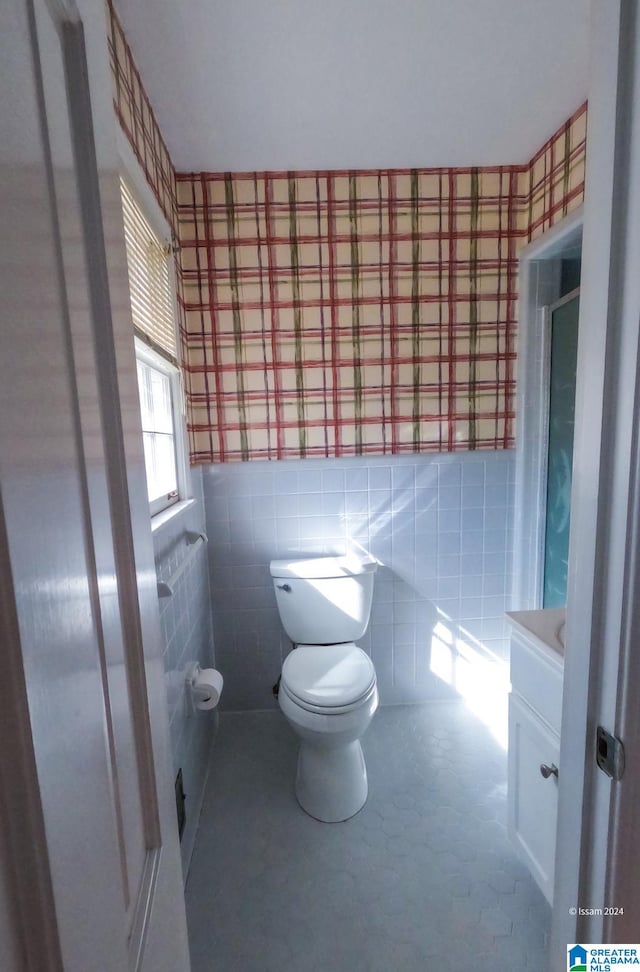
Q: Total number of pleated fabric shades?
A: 0